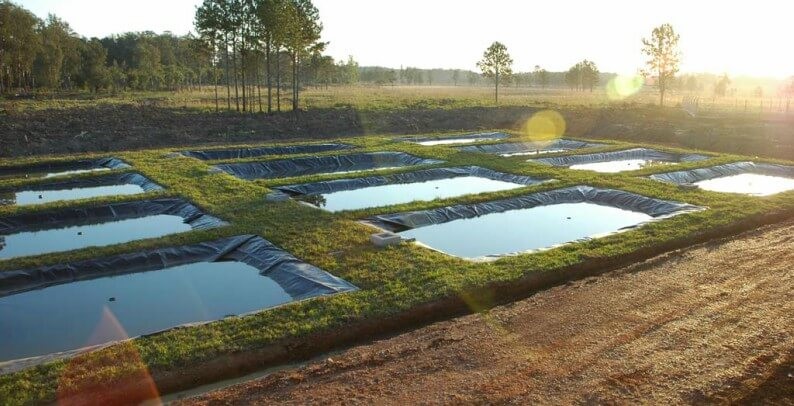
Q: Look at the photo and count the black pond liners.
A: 12